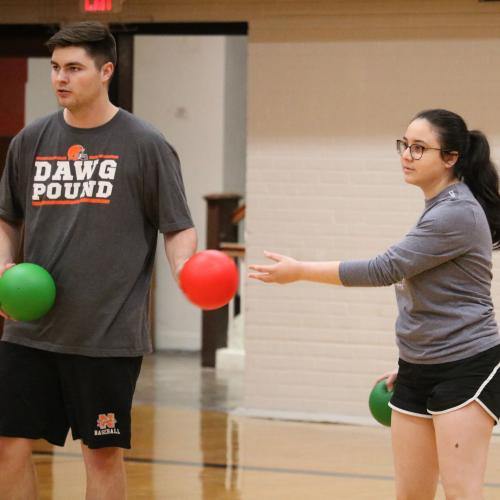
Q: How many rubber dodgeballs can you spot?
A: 3